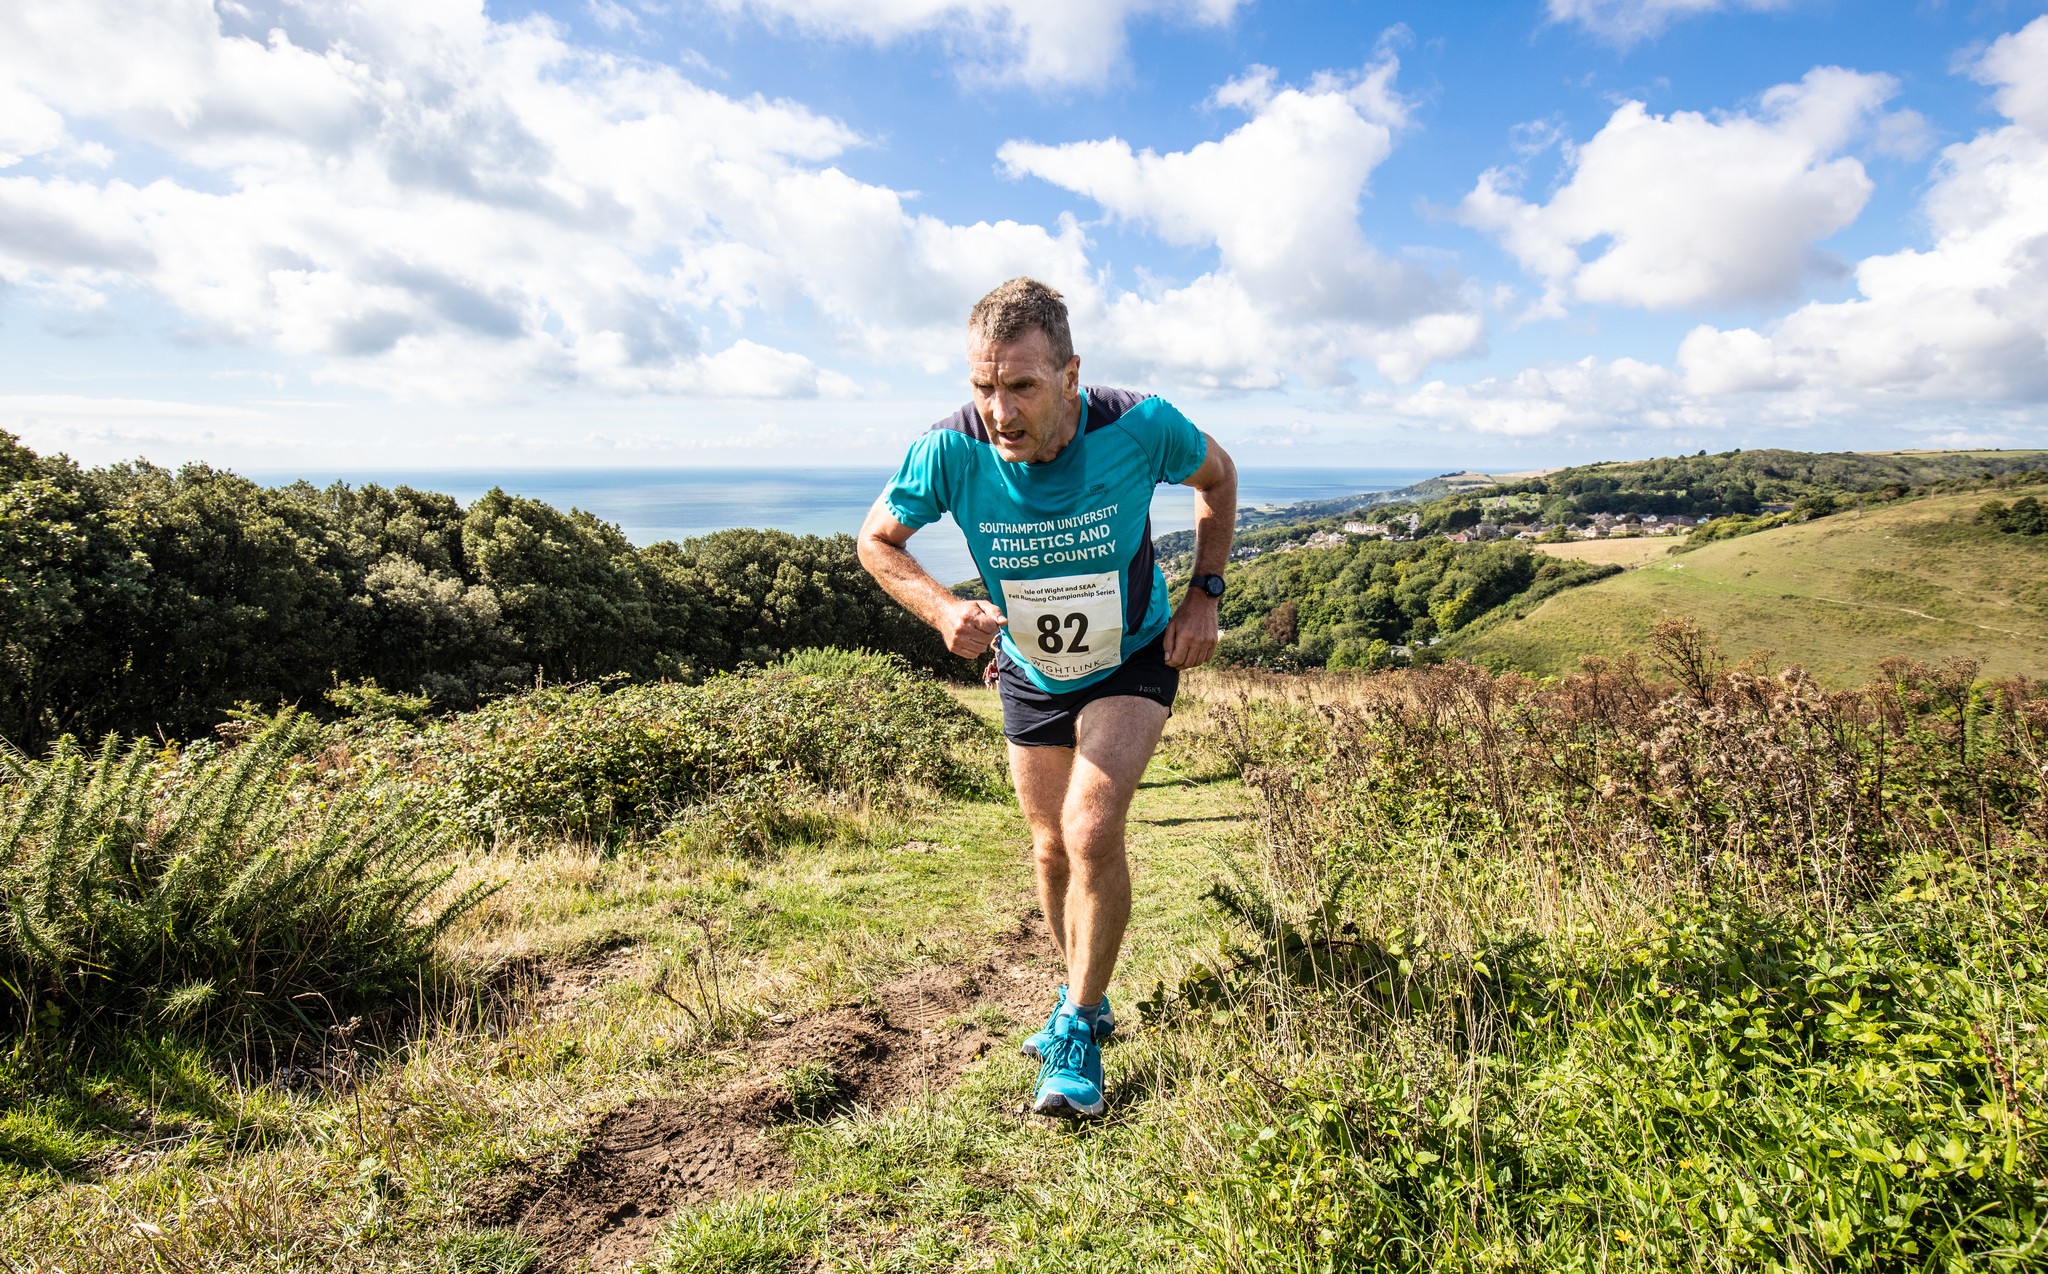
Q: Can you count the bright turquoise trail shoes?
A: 2